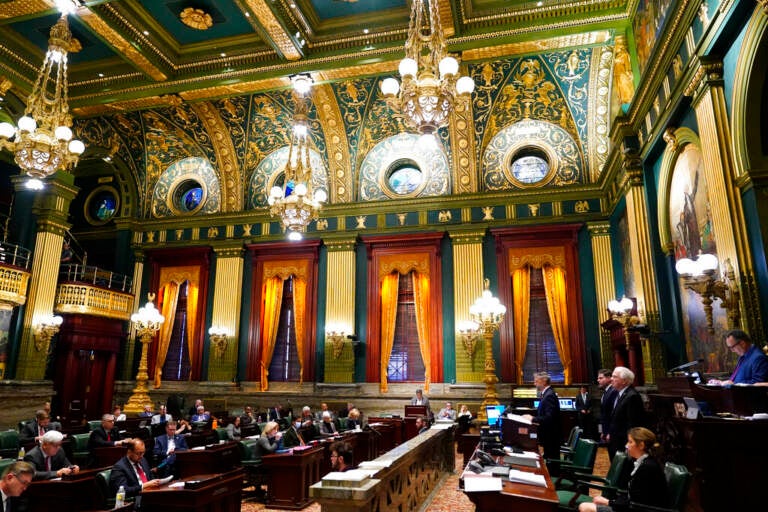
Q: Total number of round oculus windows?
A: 5